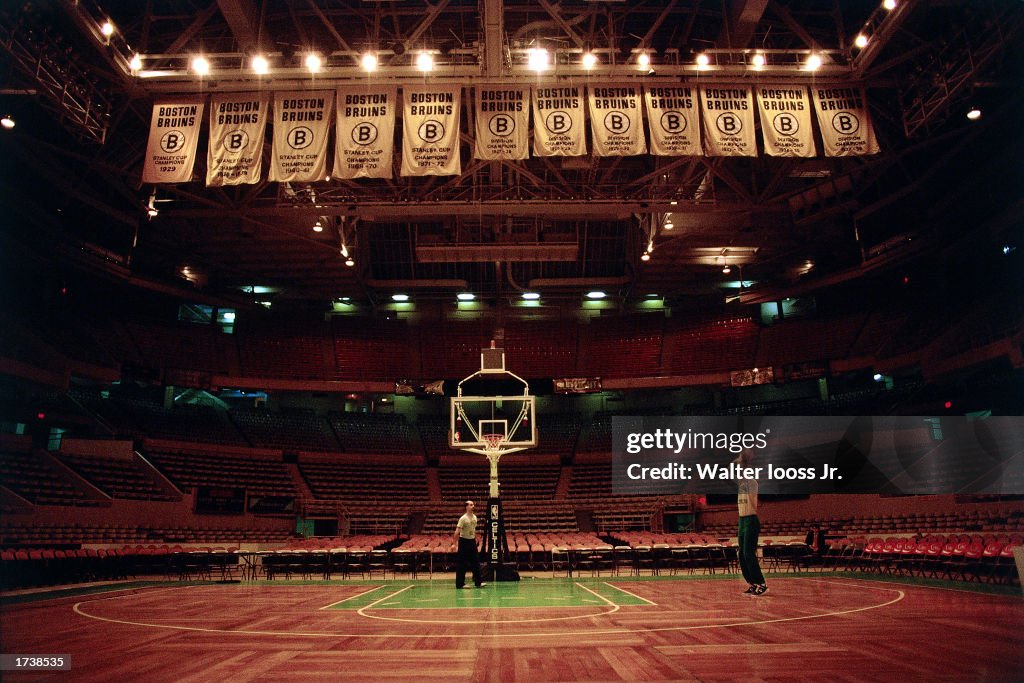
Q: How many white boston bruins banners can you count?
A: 12